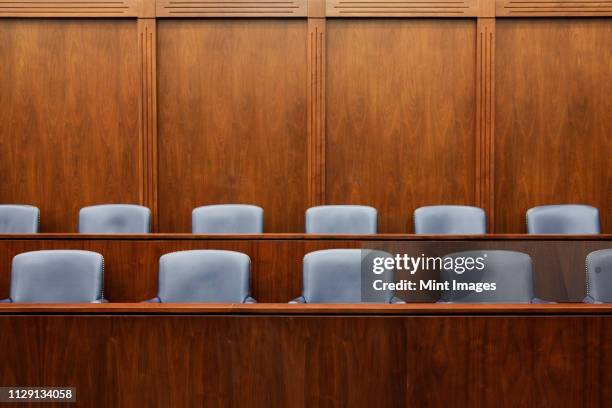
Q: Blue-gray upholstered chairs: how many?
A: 11